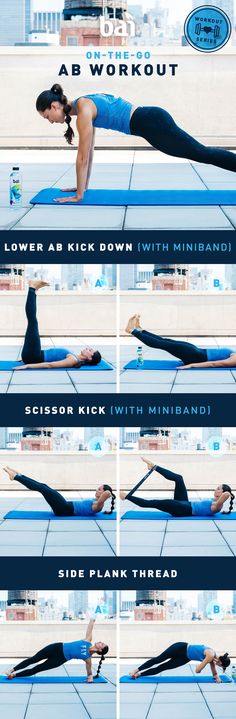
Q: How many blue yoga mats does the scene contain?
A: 7